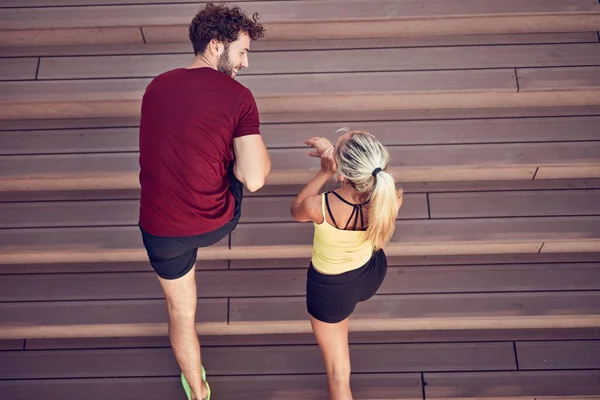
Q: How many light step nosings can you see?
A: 5